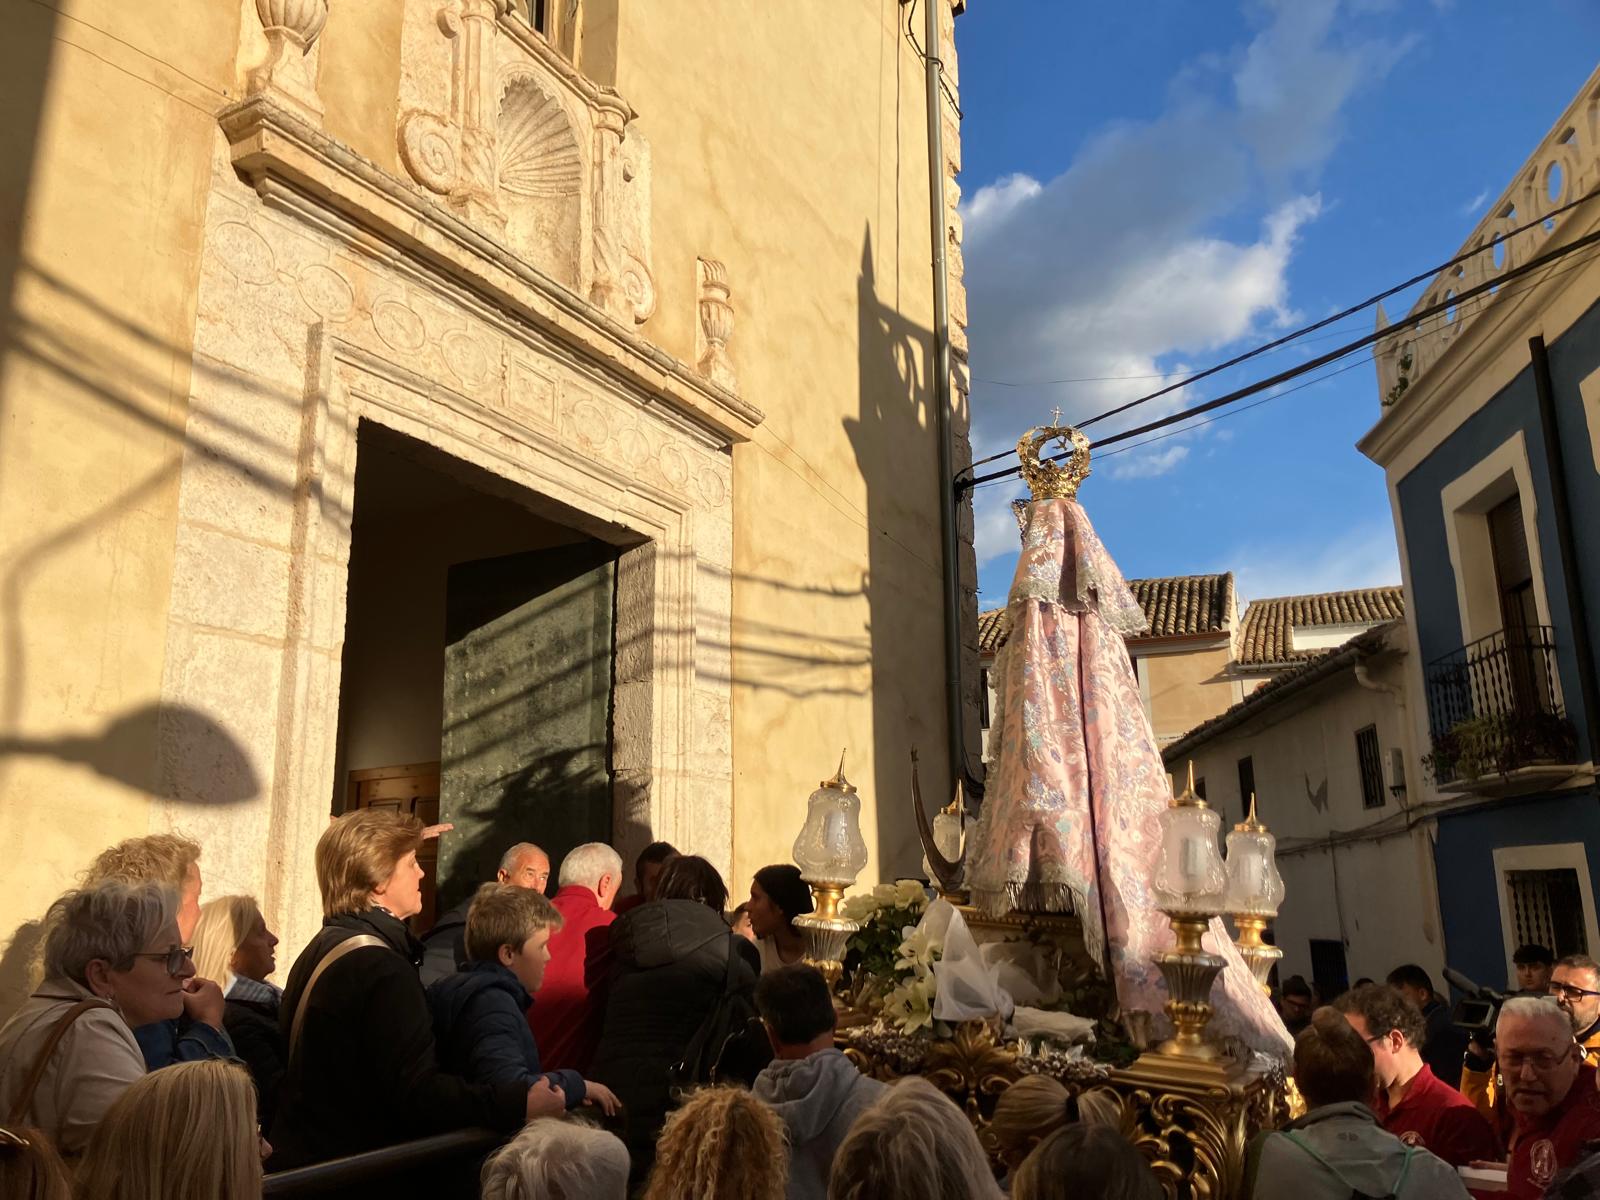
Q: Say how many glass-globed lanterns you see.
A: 4